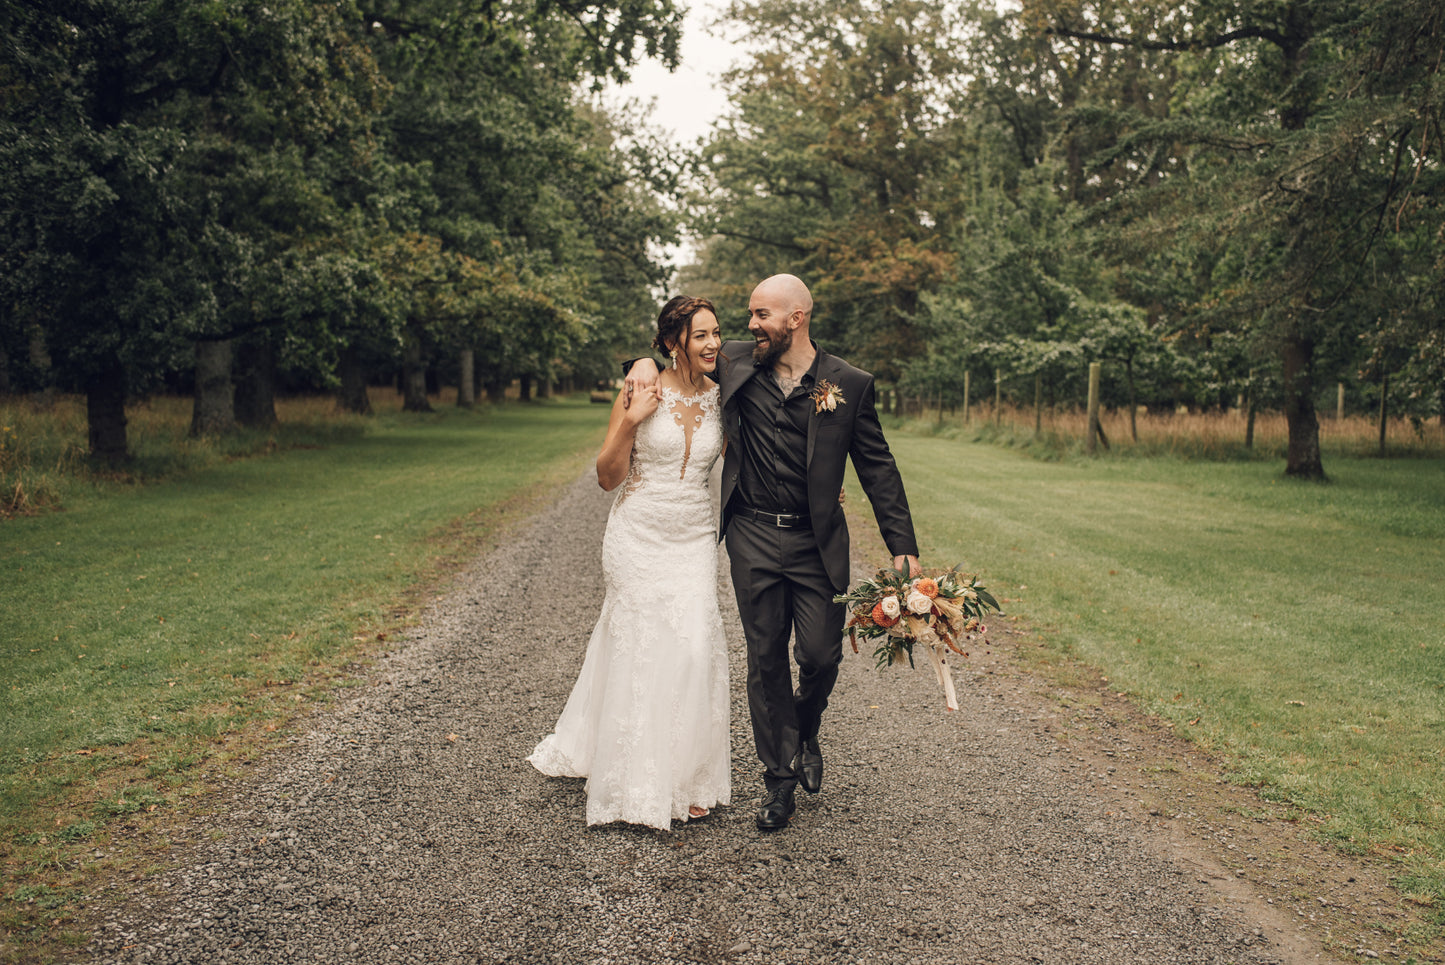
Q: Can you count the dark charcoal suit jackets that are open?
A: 1